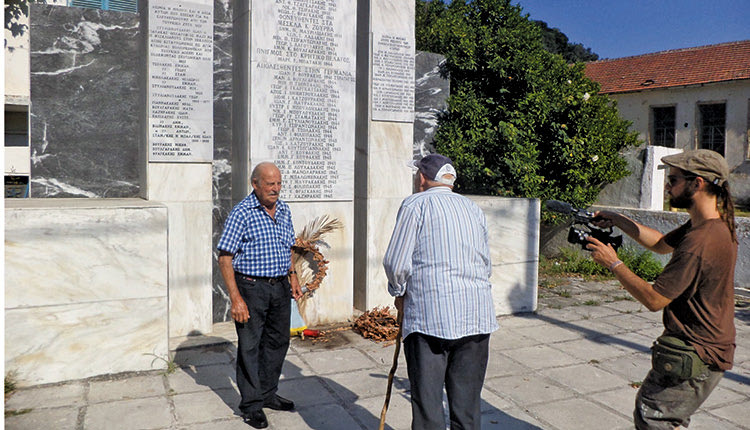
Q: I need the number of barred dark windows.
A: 2